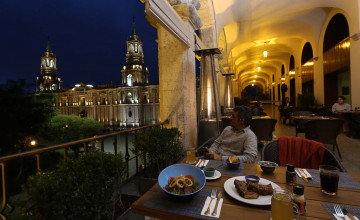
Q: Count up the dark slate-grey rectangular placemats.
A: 4